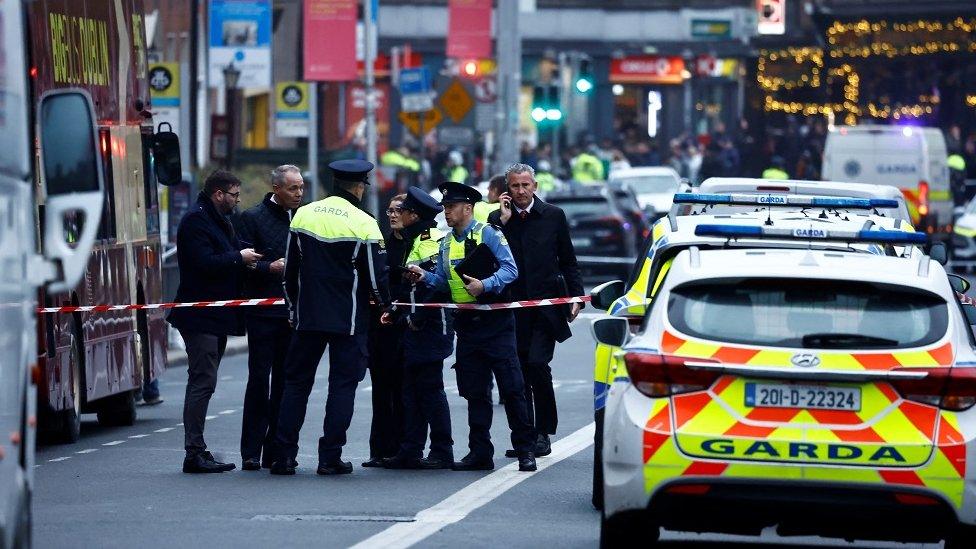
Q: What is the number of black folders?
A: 1